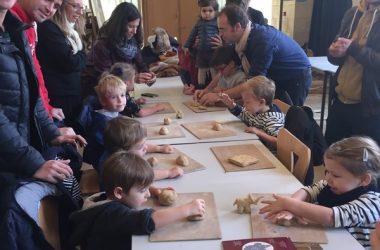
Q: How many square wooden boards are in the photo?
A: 8